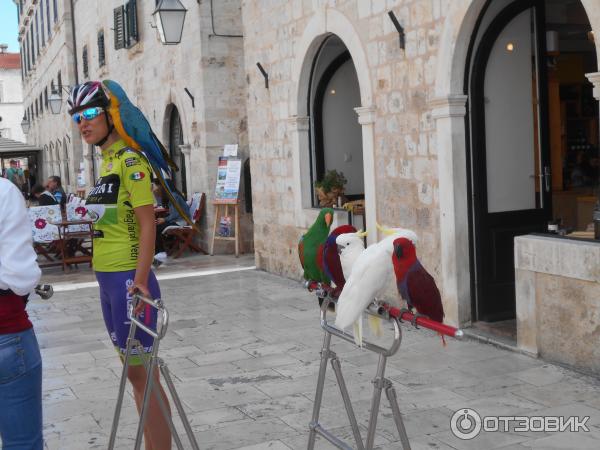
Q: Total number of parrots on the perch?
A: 5